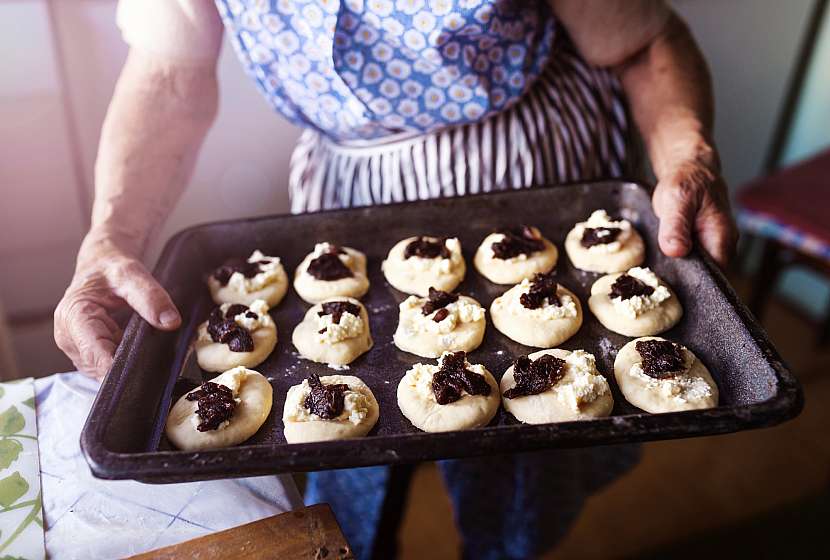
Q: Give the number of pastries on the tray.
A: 15